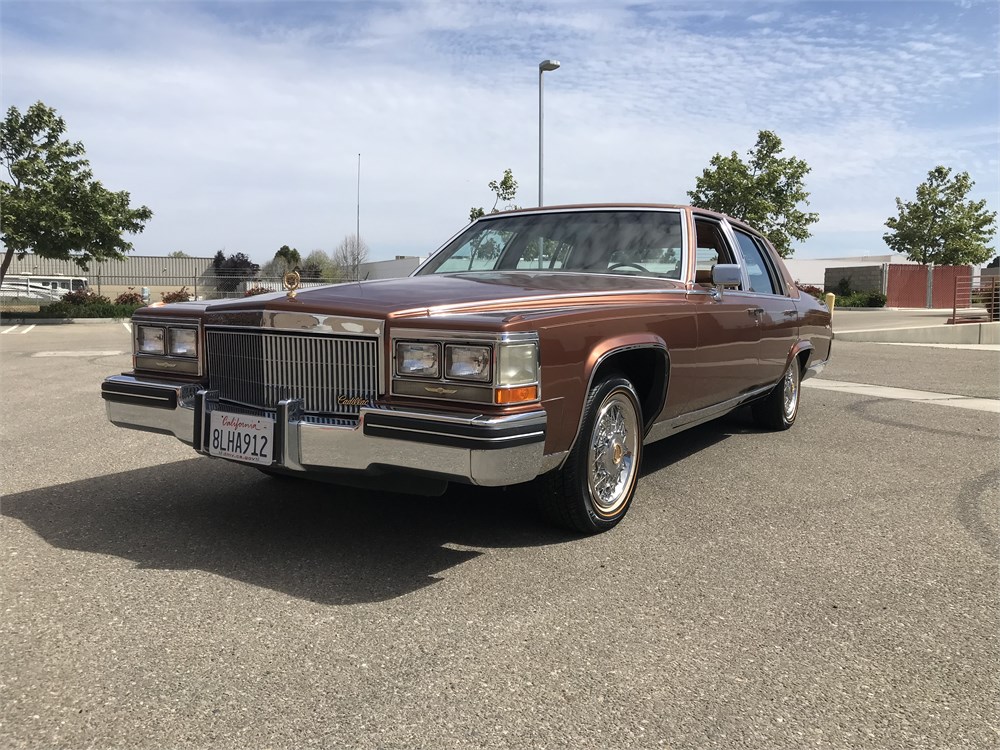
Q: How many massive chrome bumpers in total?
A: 1